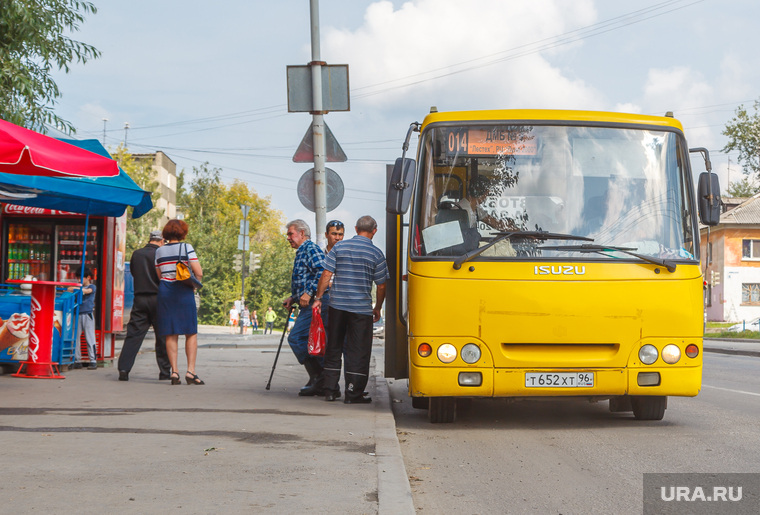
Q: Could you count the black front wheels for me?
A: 2